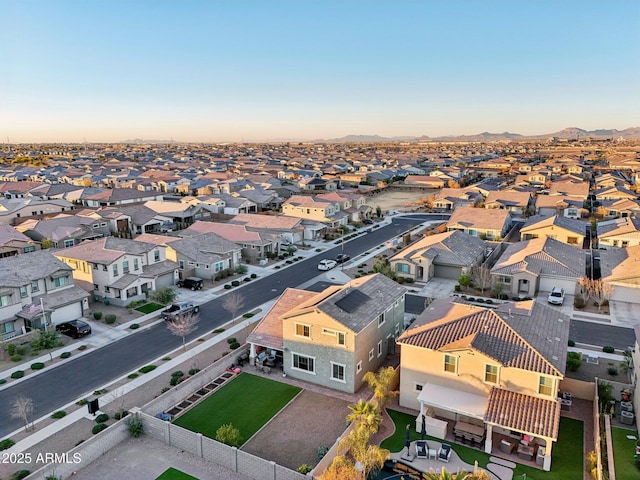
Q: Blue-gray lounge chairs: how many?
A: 2